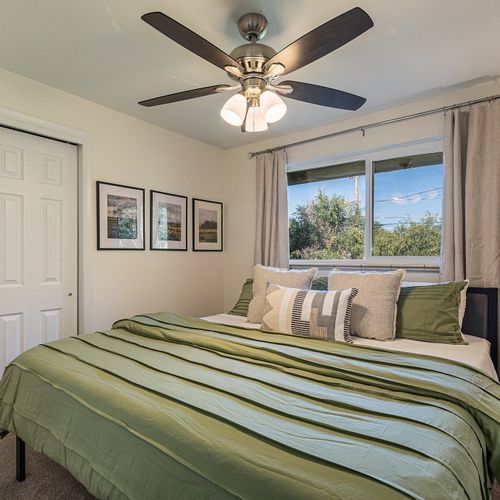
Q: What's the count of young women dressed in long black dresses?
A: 0